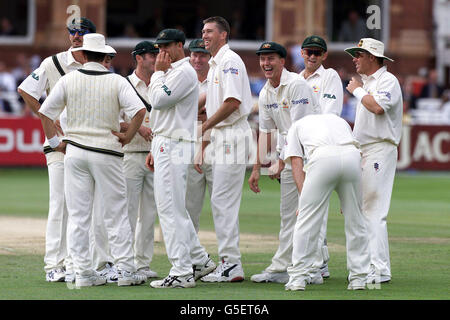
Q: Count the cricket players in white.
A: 11